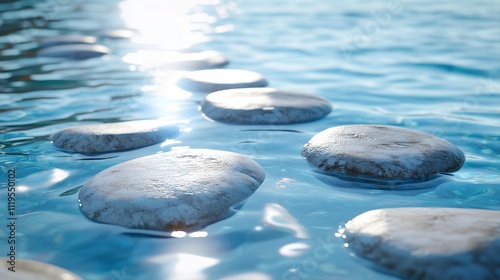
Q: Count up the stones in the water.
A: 11